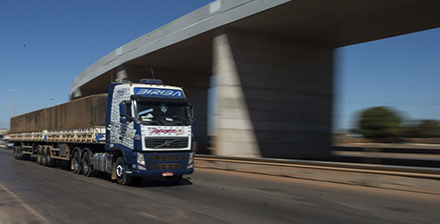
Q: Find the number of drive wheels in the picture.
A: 2